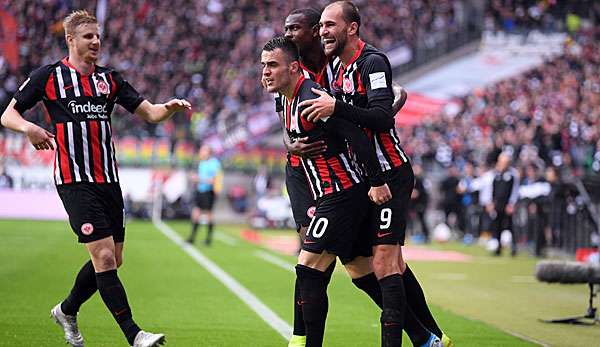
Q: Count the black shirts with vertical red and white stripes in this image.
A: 4